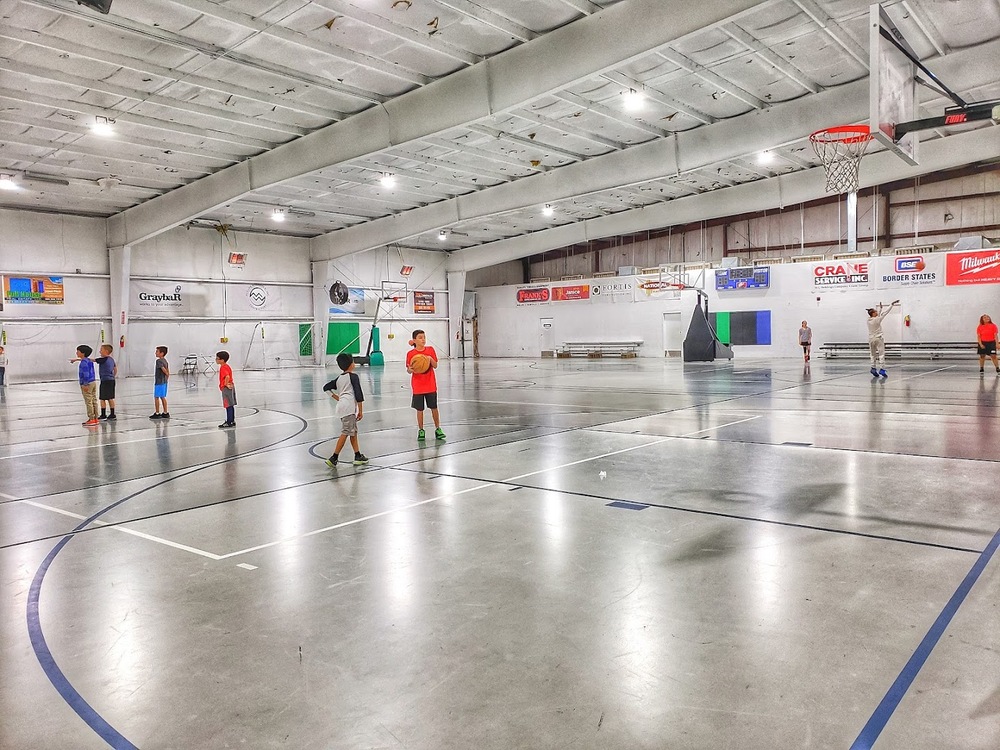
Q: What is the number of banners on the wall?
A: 12